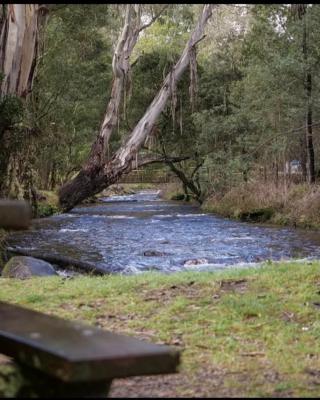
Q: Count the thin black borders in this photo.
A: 2